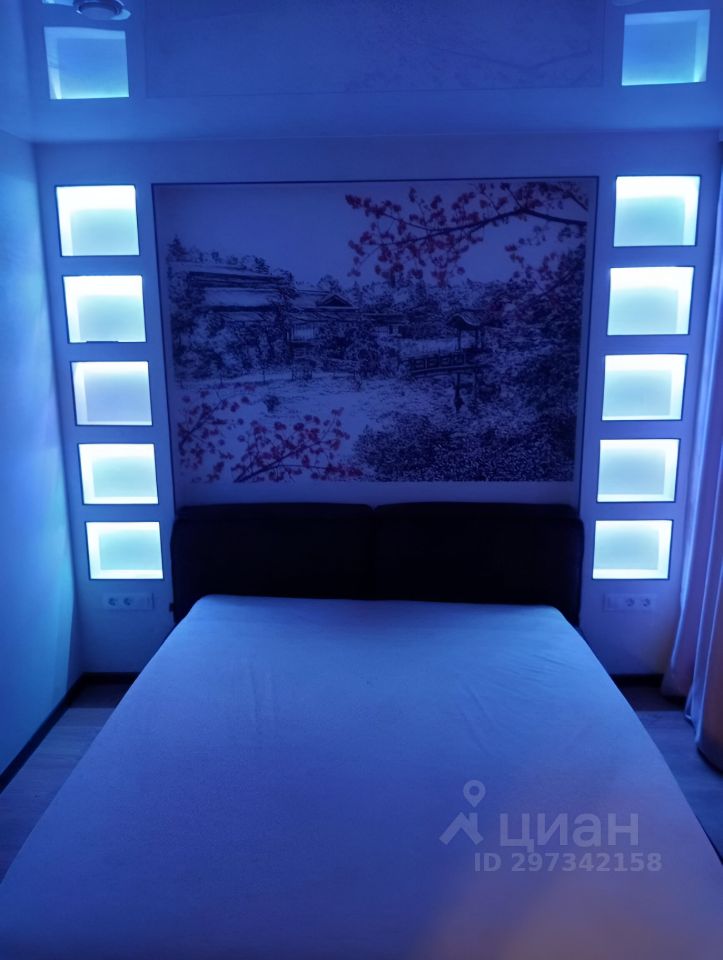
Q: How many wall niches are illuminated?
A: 10